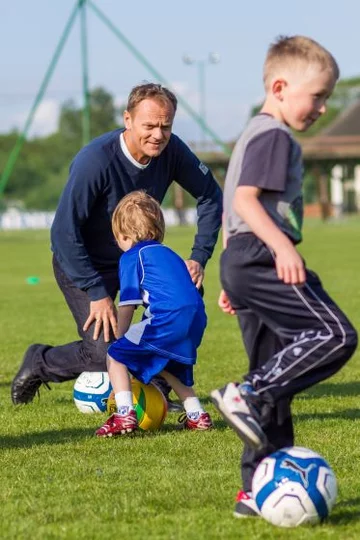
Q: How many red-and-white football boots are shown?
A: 2